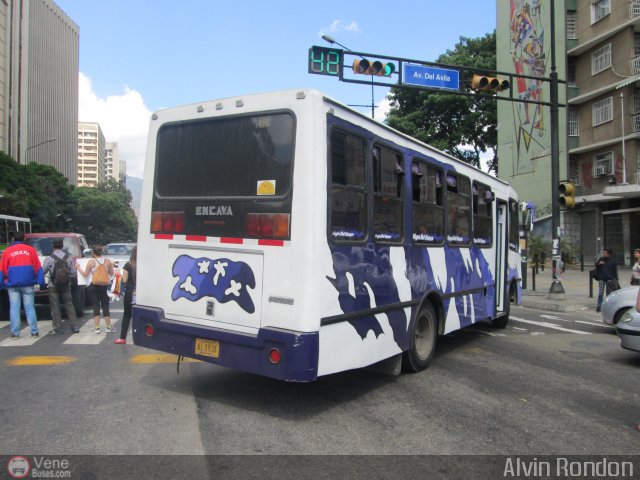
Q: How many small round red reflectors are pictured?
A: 2